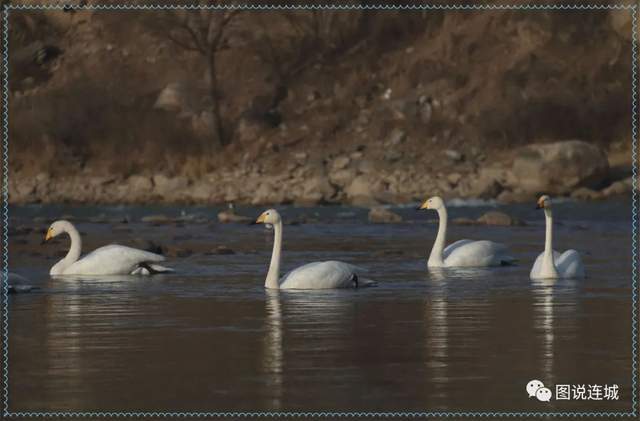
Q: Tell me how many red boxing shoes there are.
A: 0